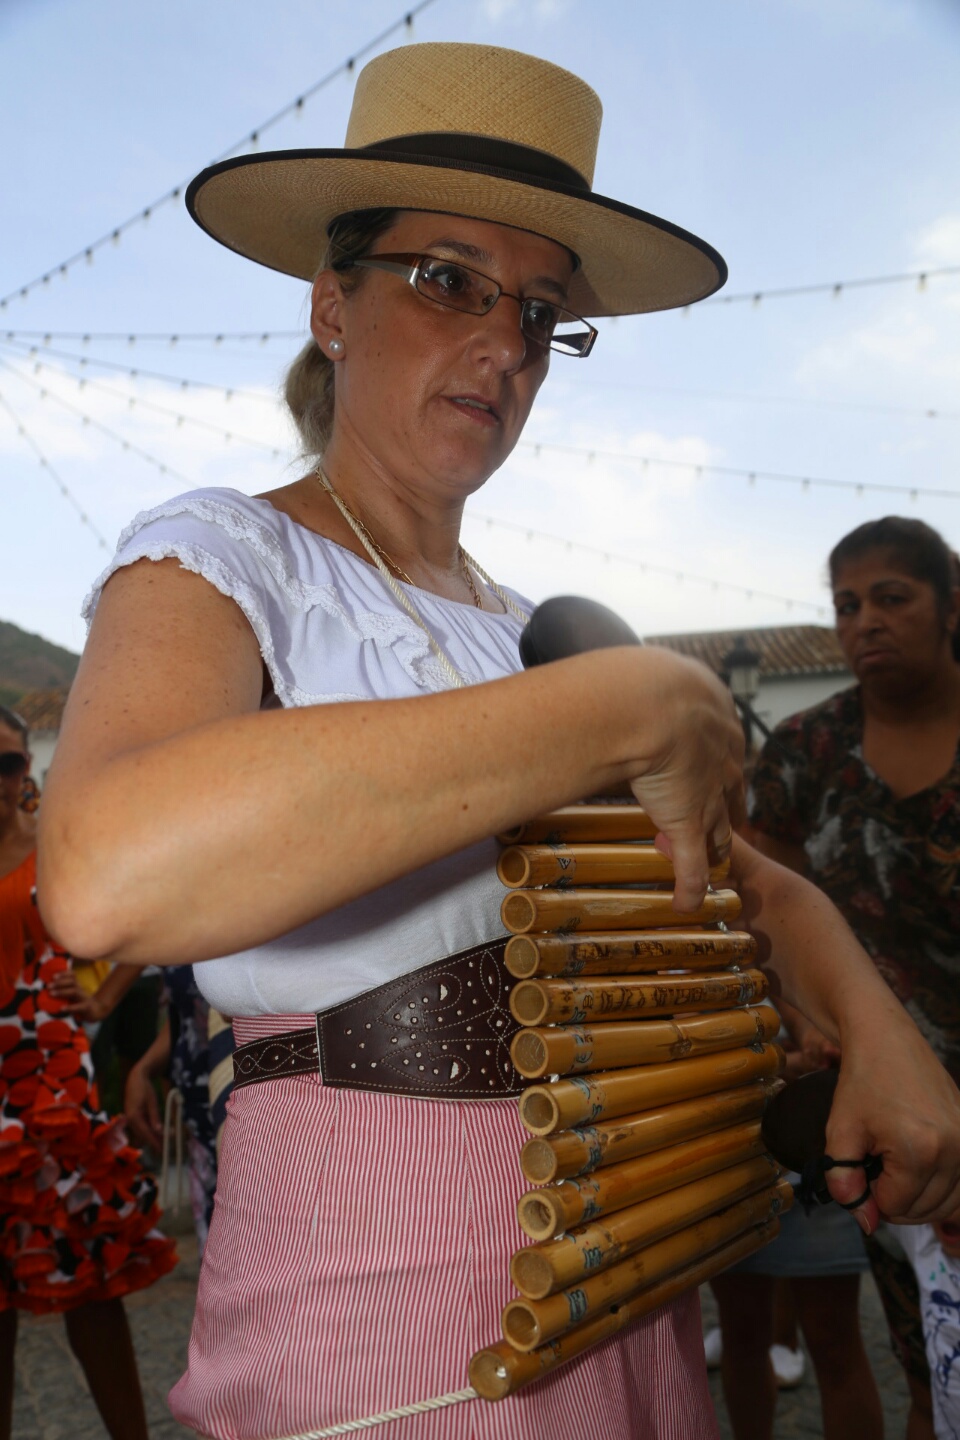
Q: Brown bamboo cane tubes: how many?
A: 12